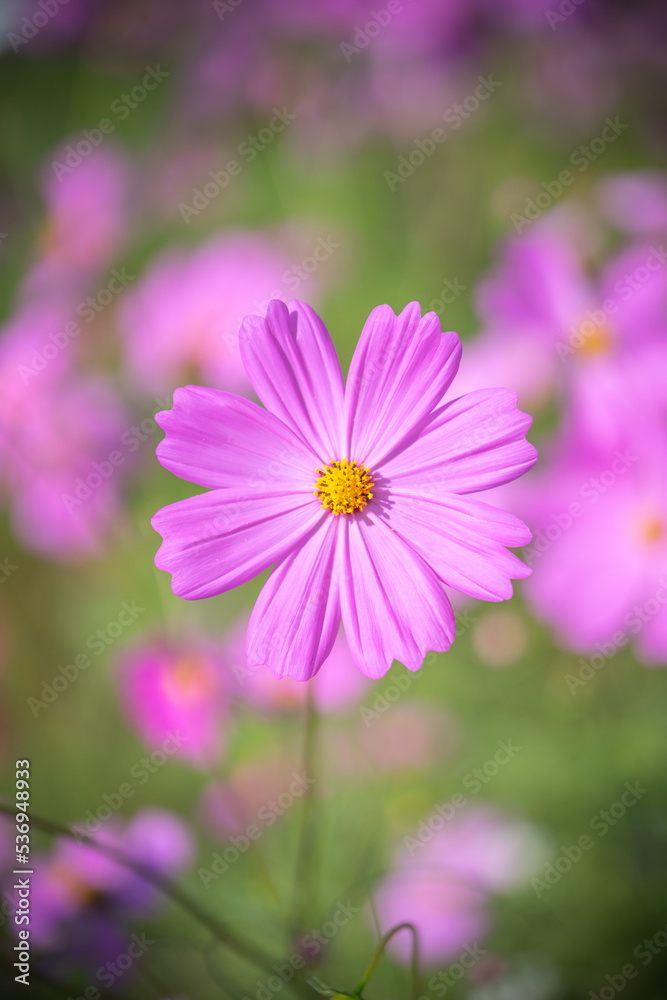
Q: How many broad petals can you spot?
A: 8